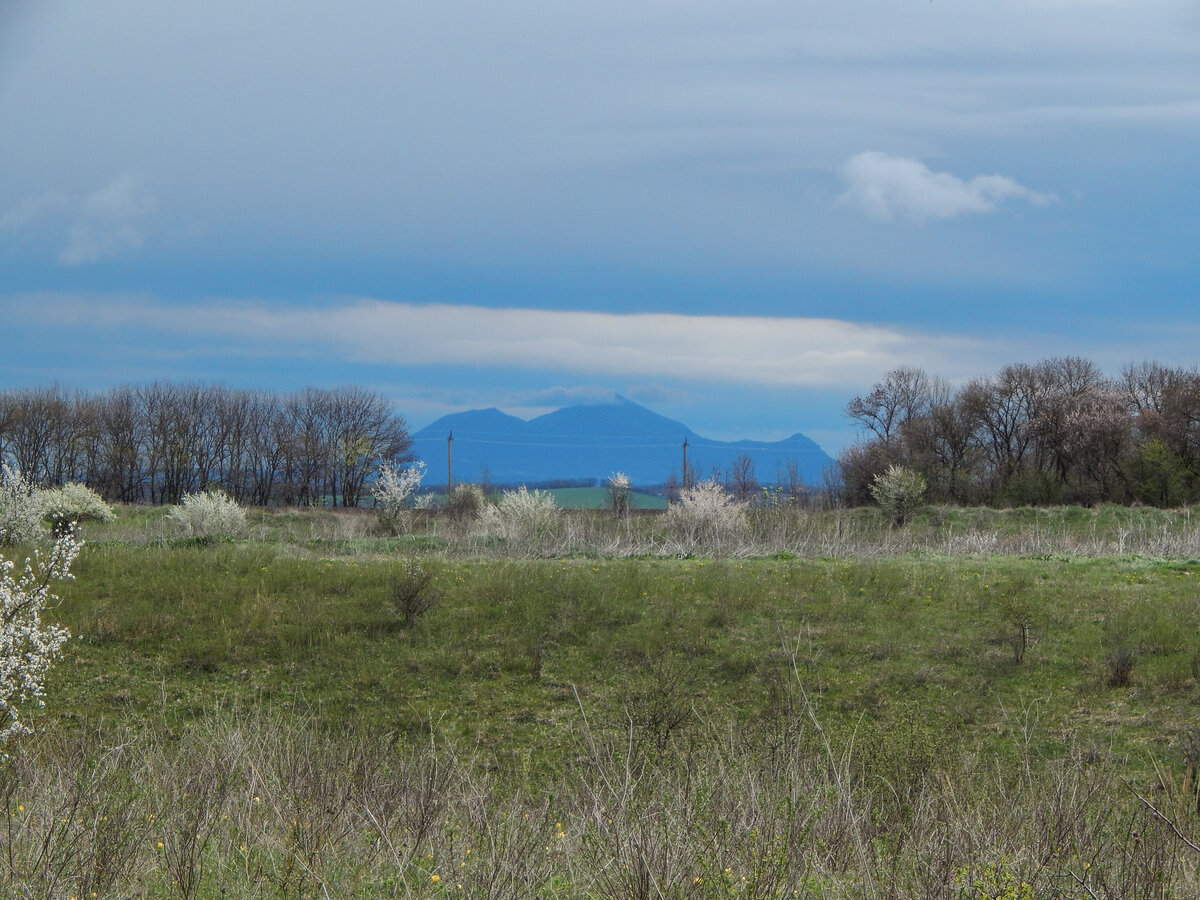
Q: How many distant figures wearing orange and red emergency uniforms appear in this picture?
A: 0